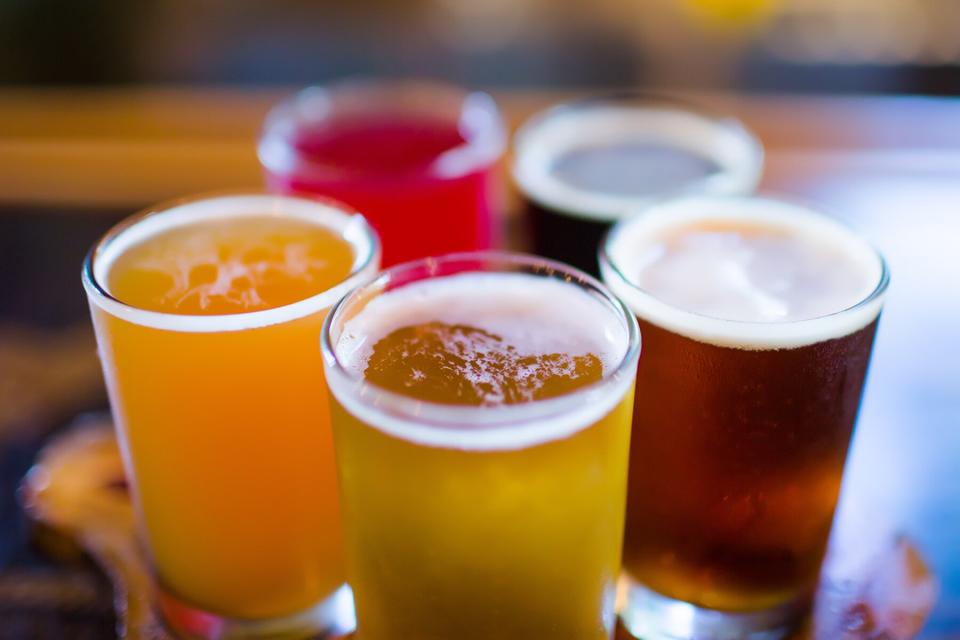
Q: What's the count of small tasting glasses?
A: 5